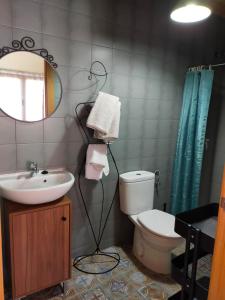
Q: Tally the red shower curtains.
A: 0